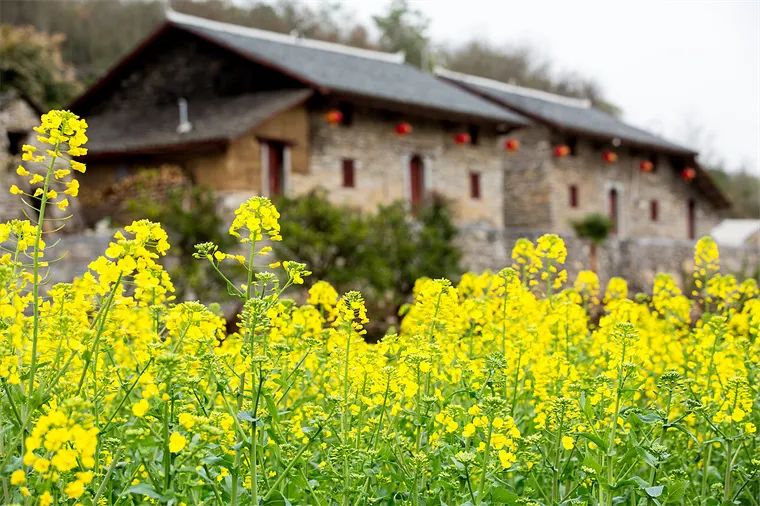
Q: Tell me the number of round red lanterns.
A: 8